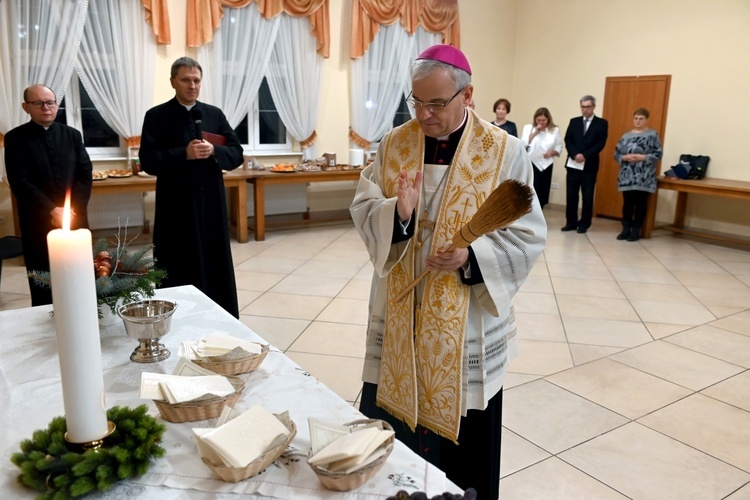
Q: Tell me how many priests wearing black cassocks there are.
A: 2